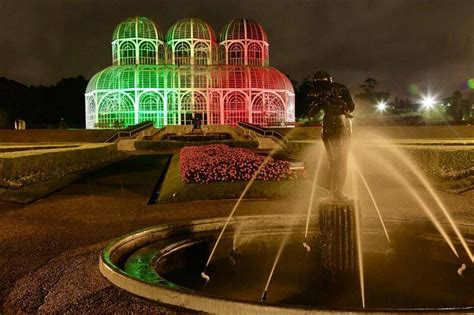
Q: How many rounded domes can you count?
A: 3